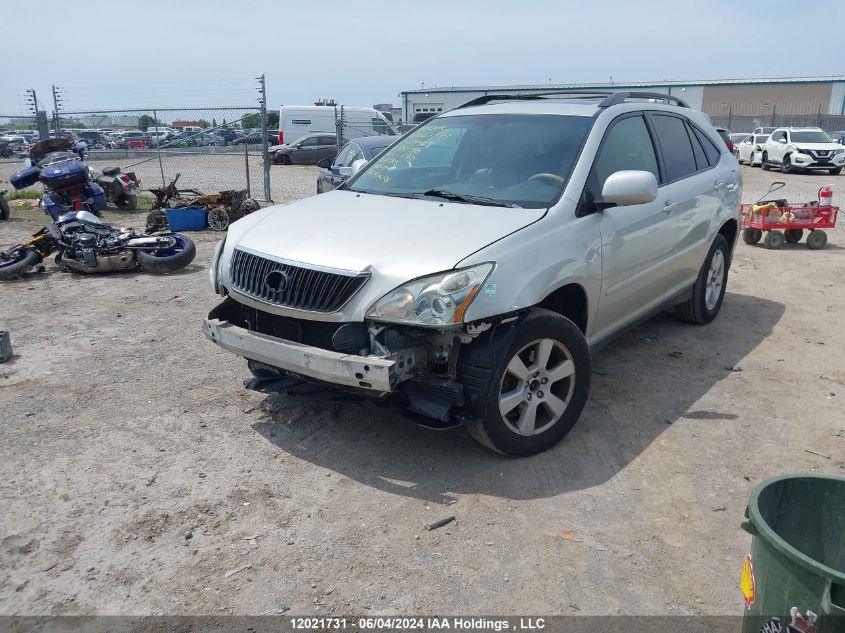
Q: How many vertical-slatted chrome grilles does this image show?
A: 1